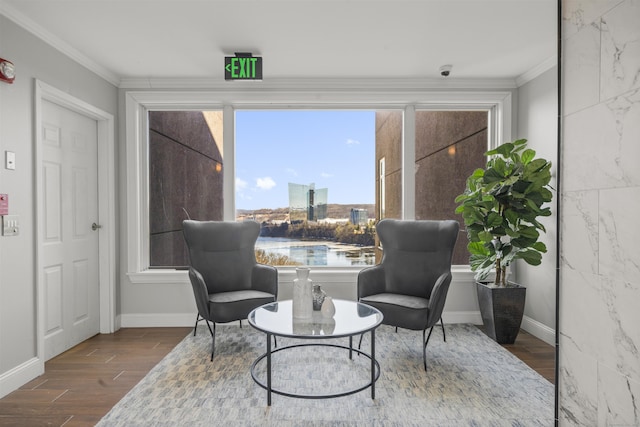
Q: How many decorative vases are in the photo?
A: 3